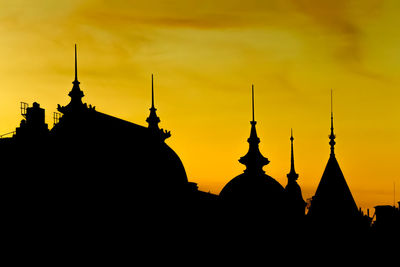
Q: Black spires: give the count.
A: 5